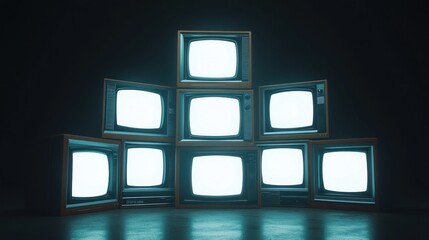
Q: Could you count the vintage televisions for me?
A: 9